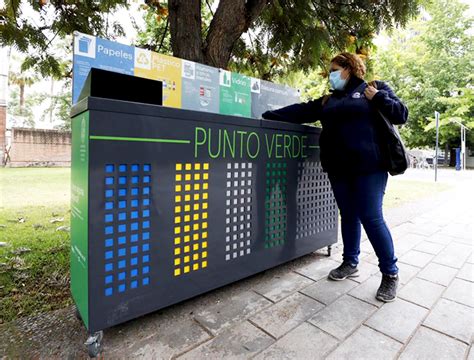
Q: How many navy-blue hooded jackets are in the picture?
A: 1